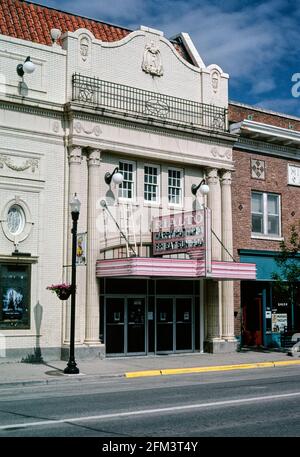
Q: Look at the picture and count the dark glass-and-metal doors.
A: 4